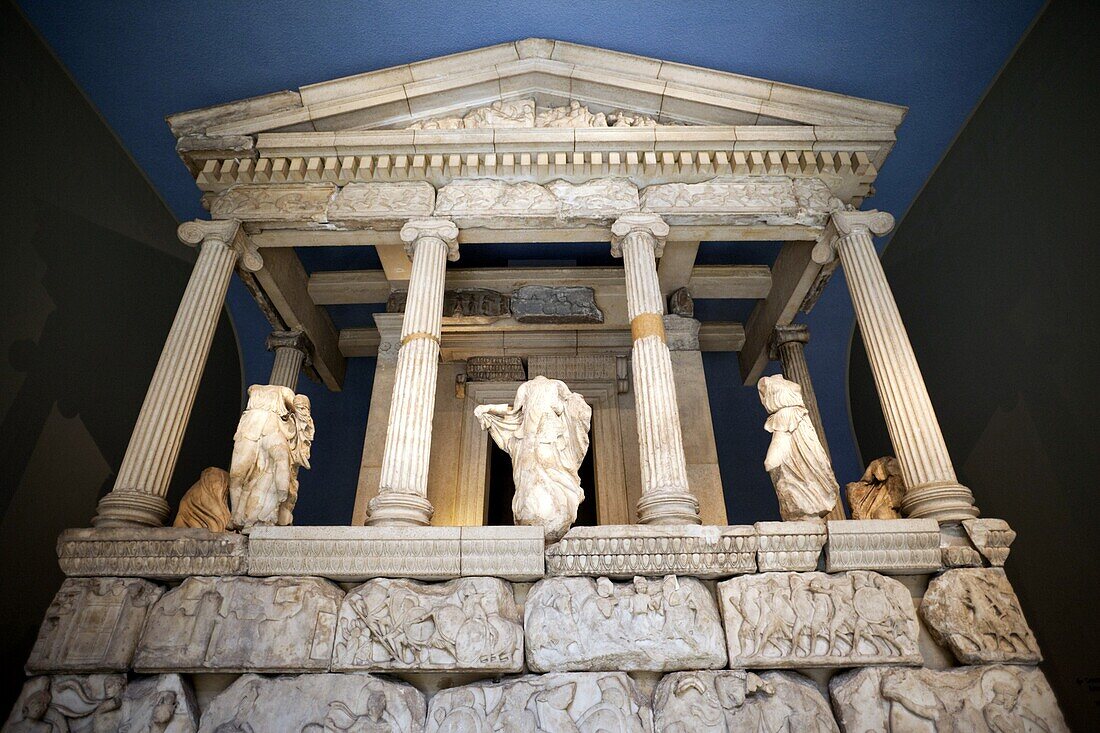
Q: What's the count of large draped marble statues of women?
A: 3